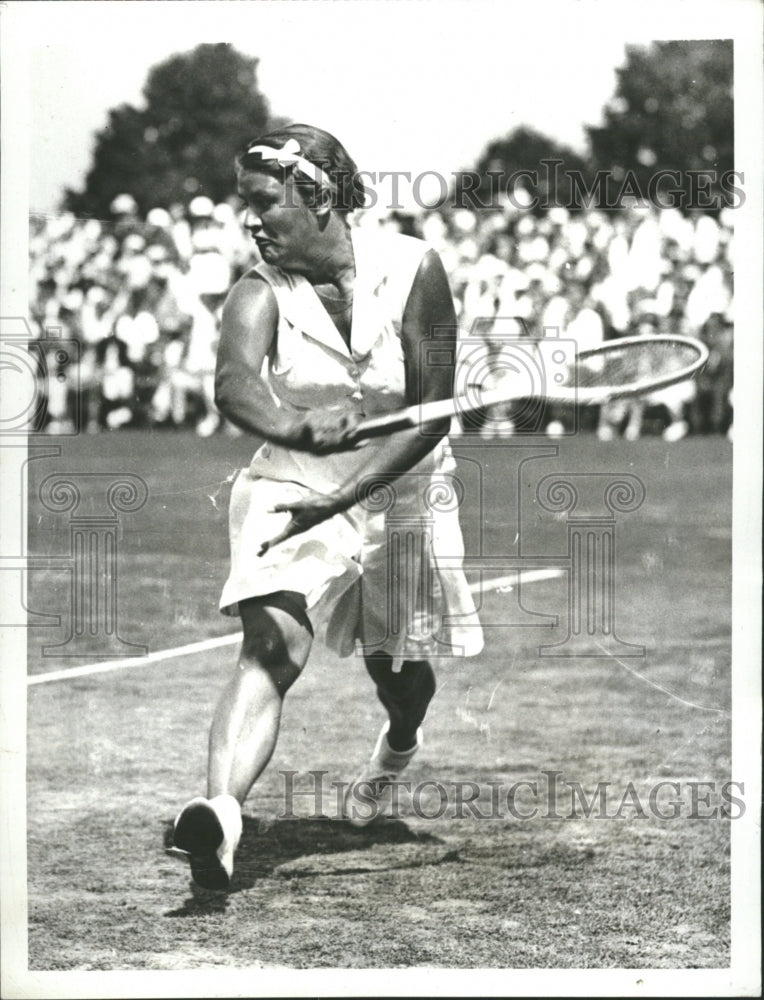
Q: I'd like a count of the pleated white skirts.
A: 1